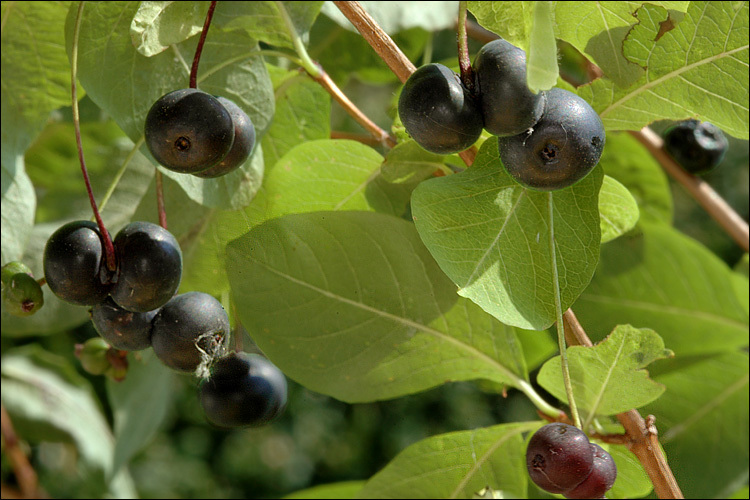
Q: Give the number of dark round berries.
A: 13